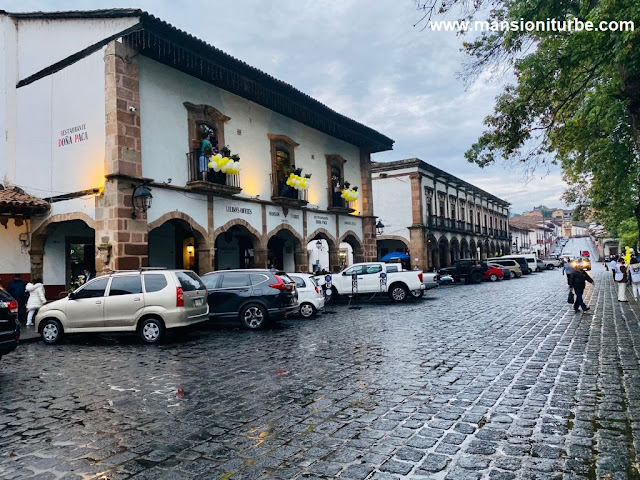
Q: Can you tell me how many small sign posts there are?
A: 3